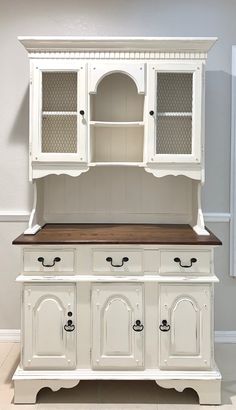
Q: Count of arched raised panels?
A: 3